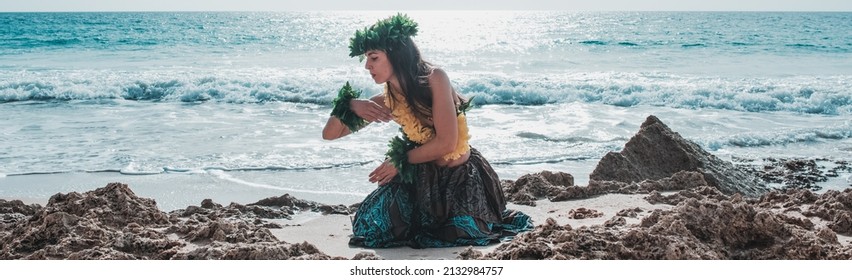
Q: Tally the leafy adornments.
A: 3